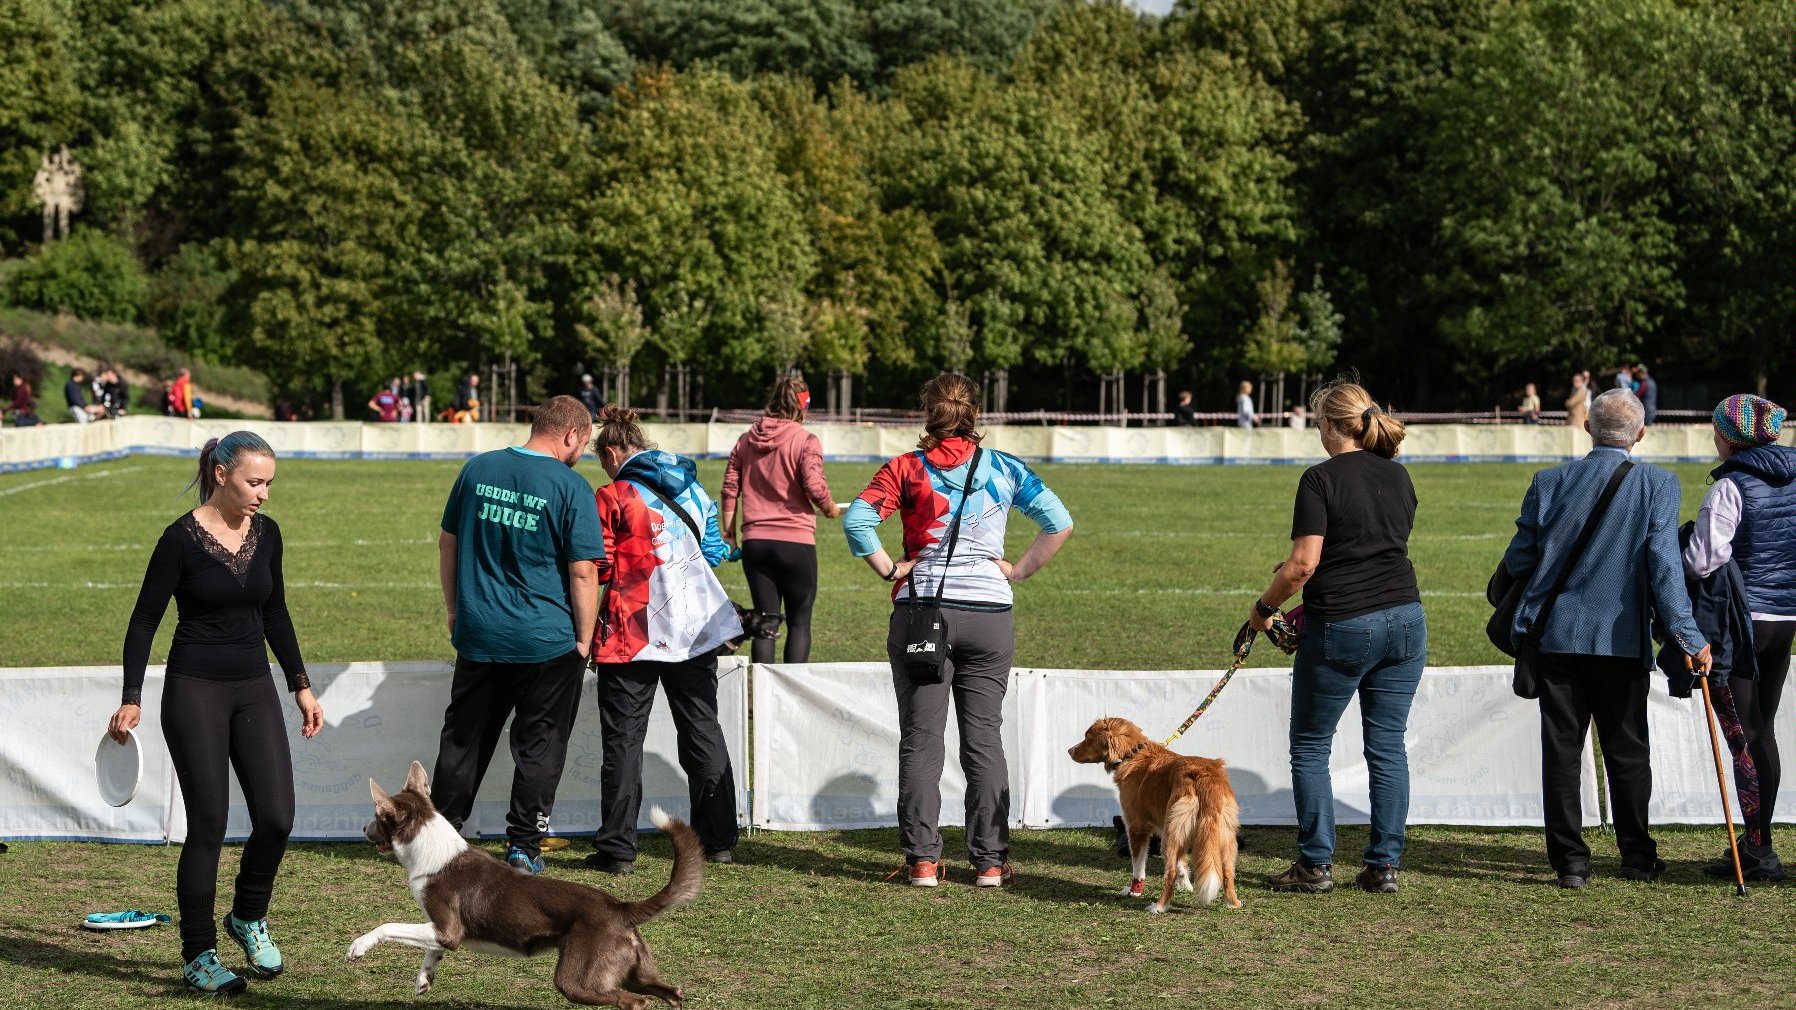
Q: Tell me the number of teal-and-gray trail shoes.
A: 2